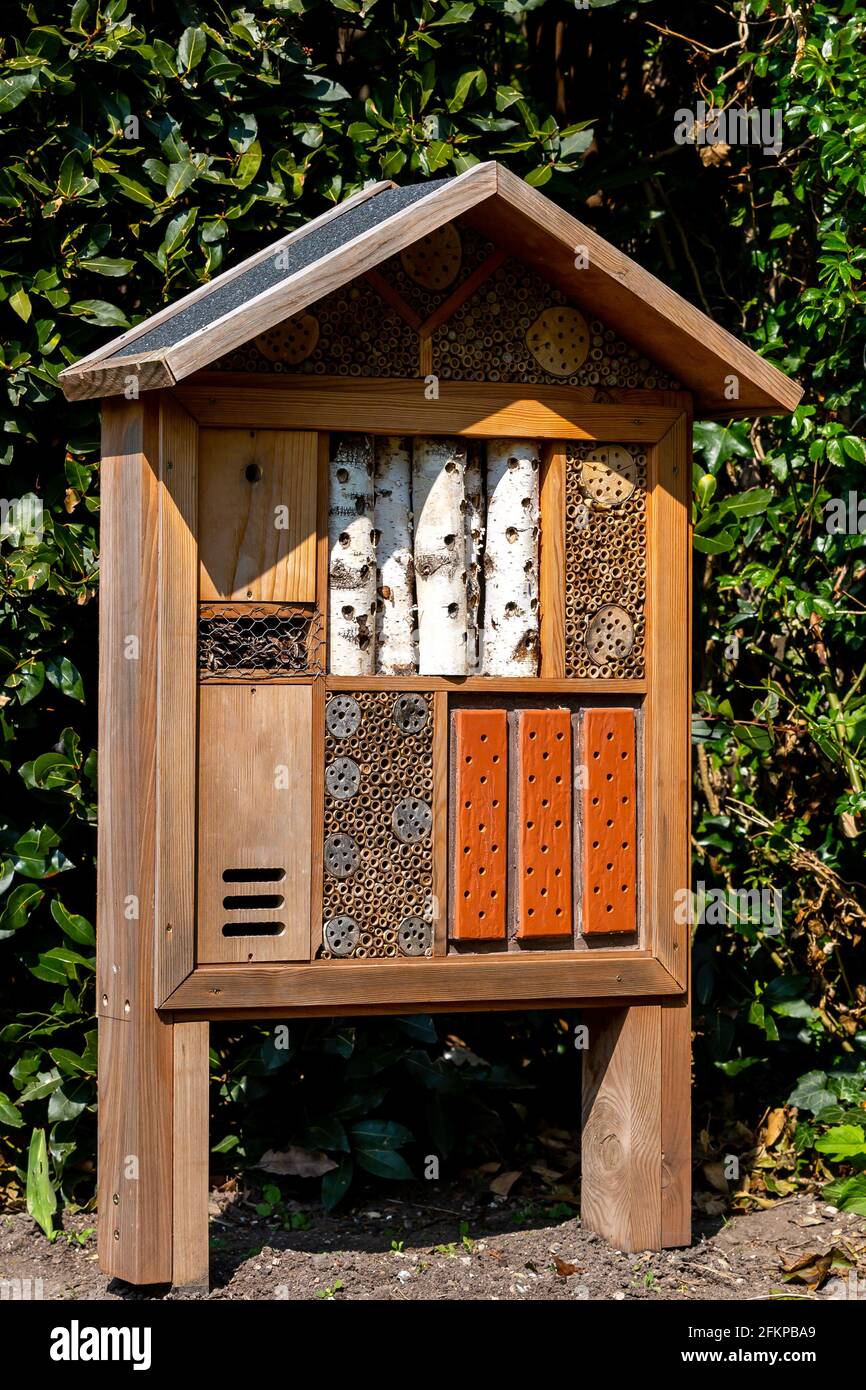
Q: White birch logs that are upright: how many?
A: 5